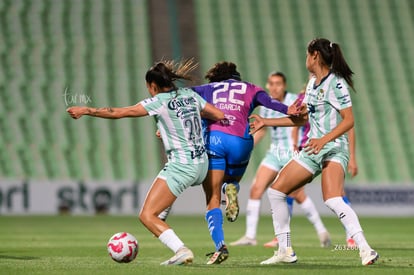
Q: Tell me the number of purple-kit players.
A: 2